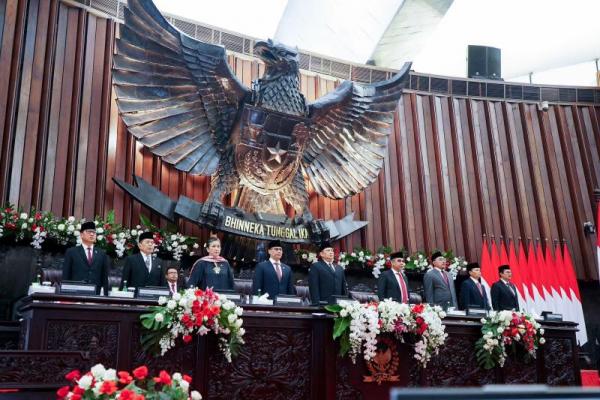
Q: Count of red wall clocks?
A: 0